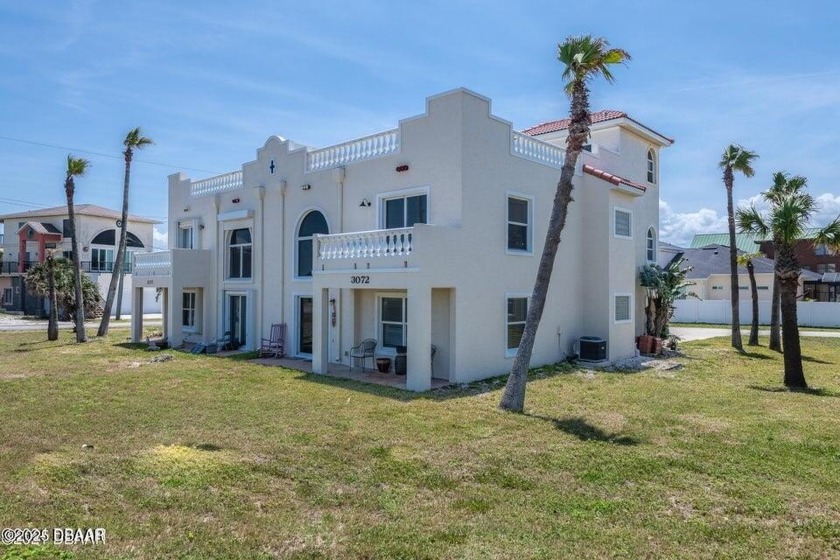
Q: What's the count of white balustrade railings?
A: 5